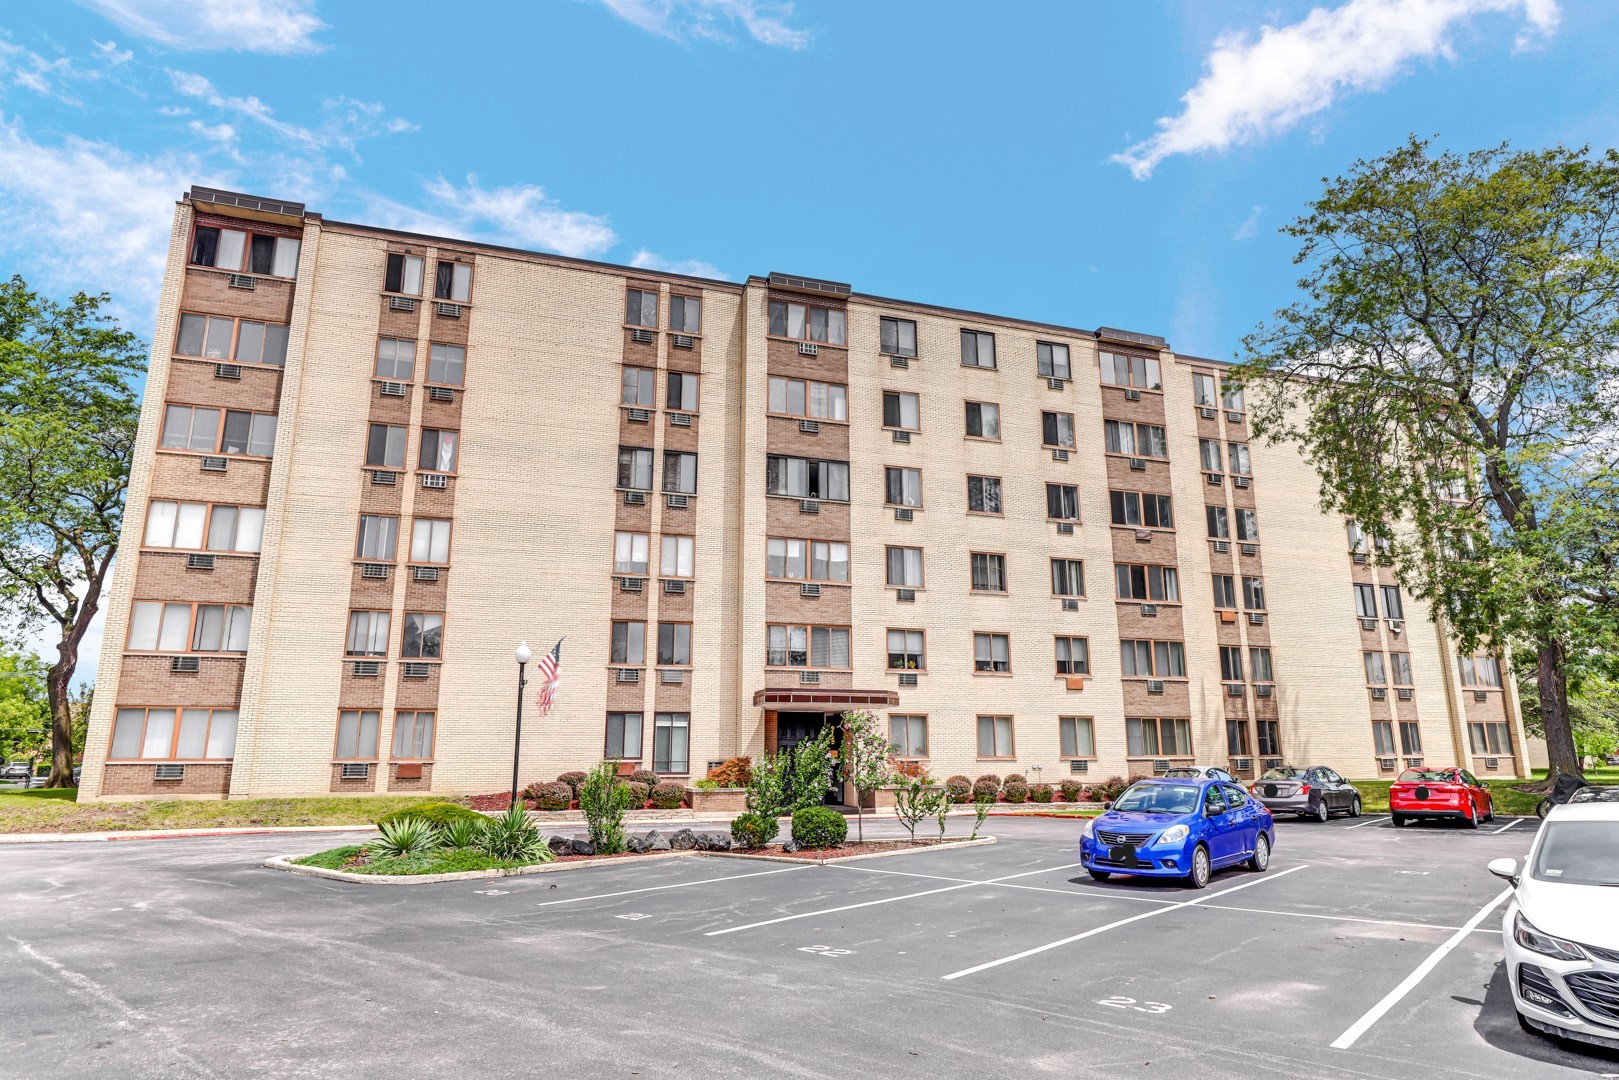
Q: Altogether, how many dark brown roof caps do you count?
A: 3